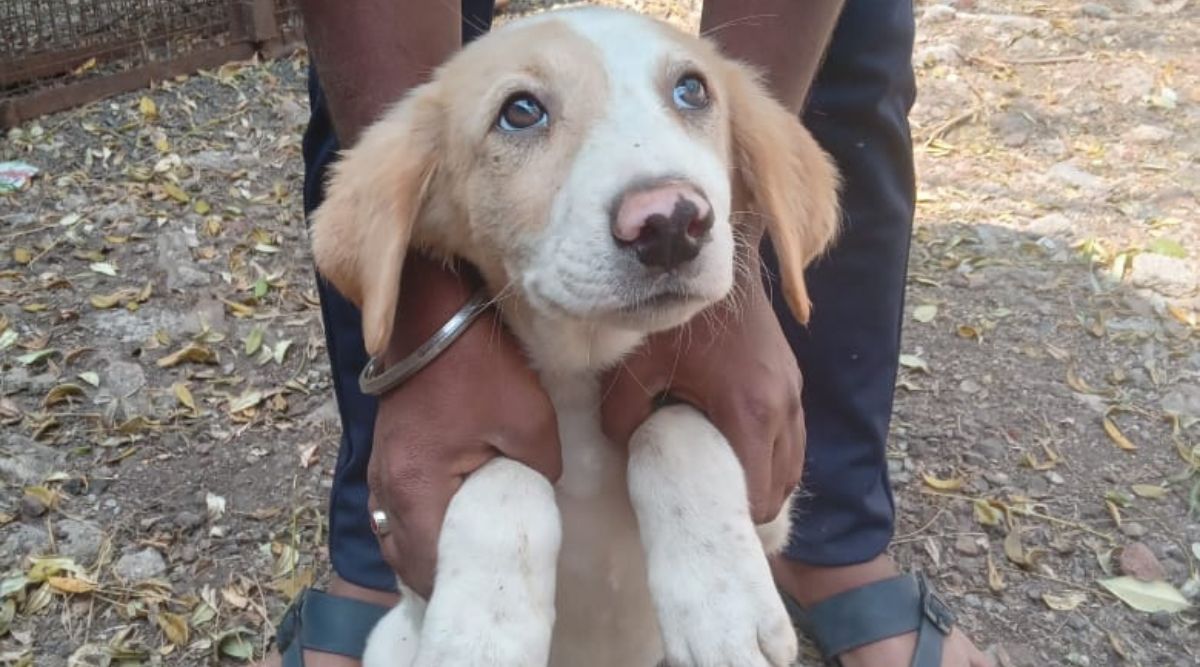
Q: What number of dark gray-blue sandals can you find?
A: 2